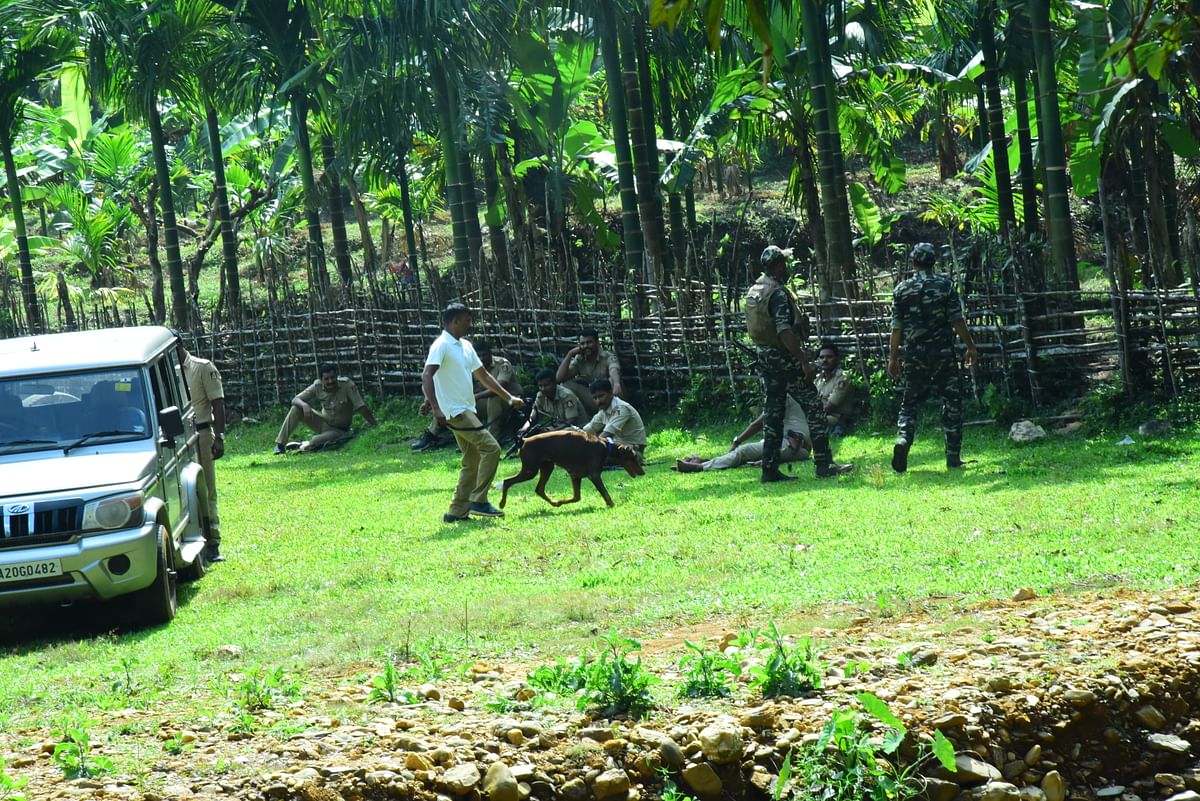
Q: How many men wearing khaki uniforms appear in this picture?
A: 8